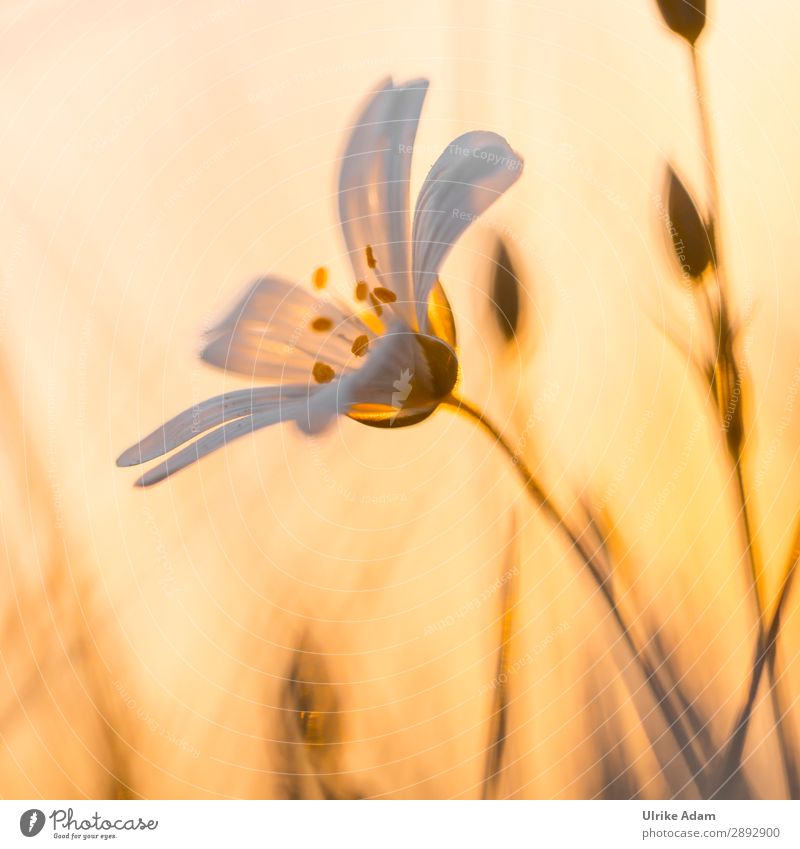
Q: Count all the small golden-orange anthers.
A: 8